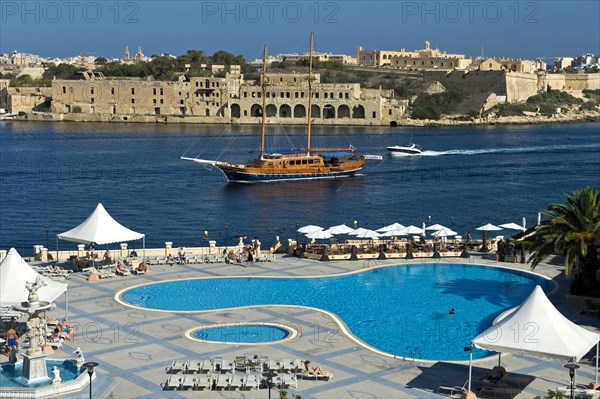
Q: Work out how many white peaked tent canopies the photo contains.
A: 3